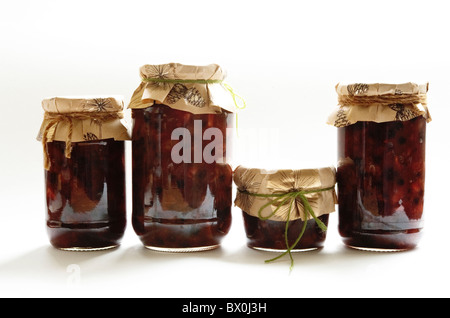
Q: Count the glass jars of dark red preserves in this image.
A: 4